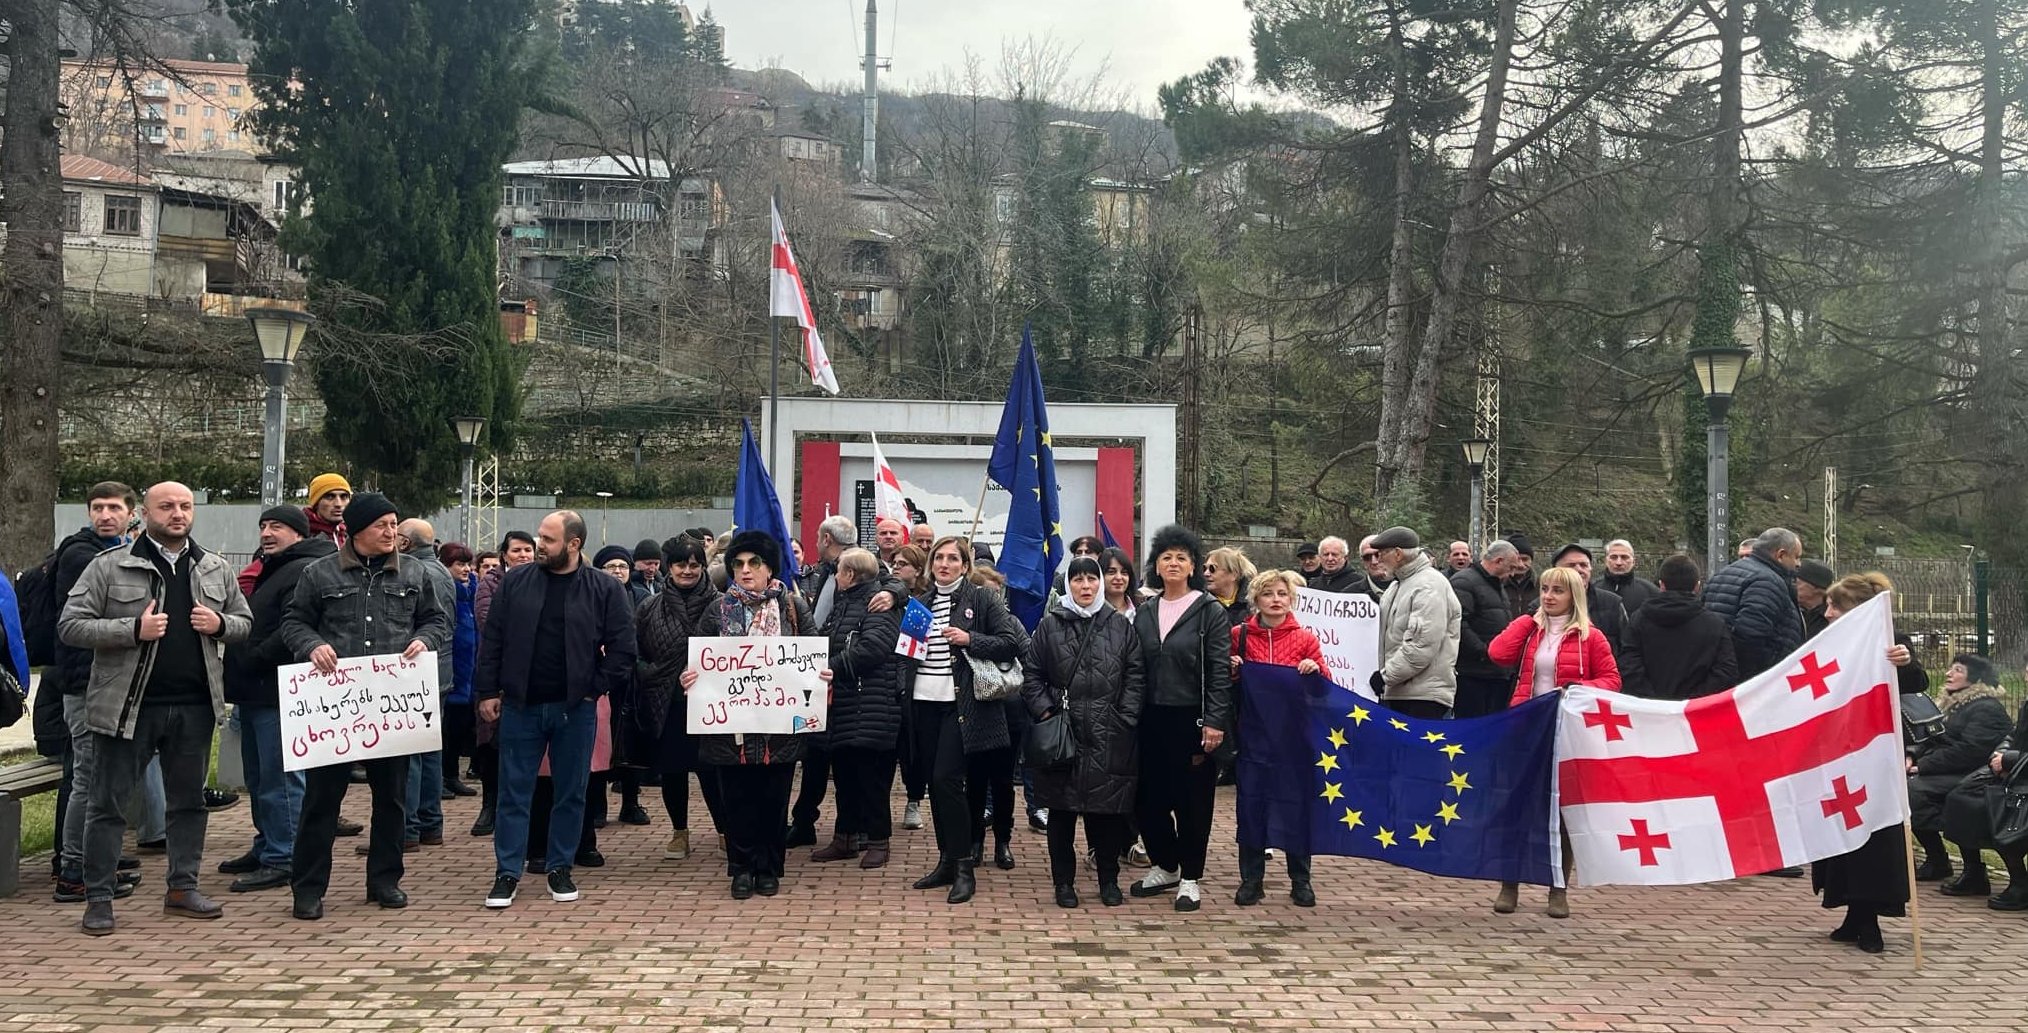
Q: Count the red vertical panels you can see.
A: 2